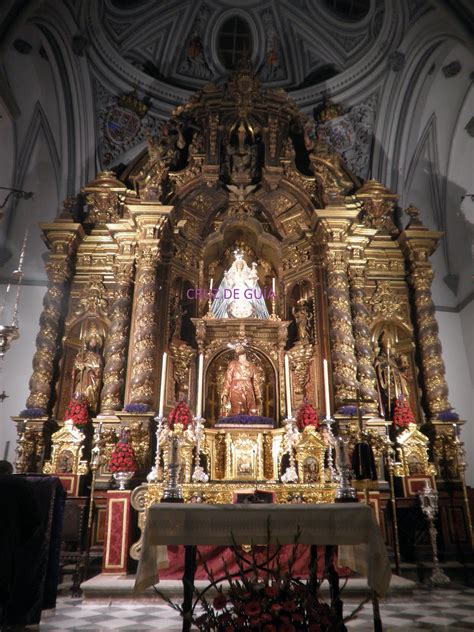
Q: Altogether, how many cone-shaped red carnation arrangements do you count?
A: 5